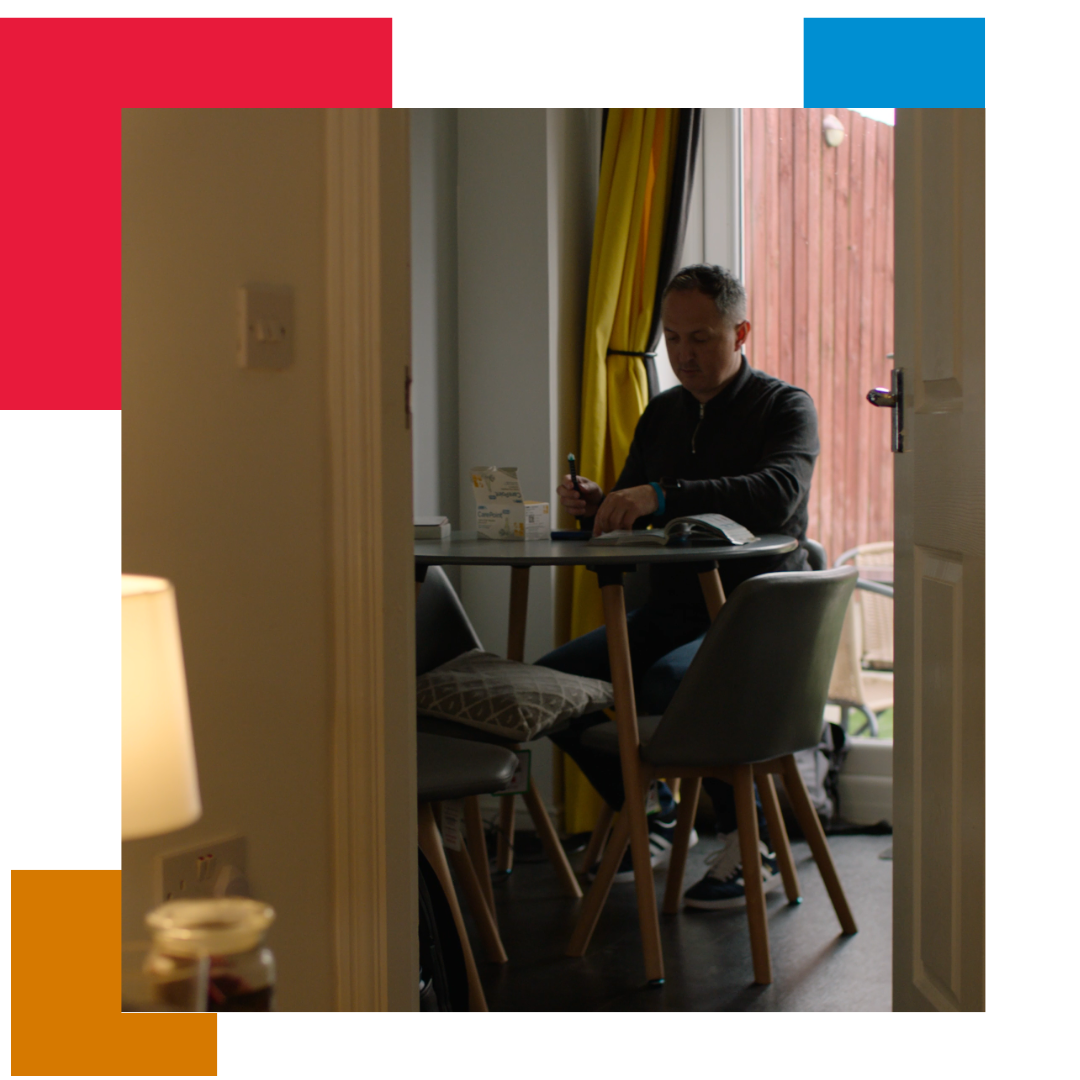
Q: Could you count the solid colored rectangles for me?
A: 3